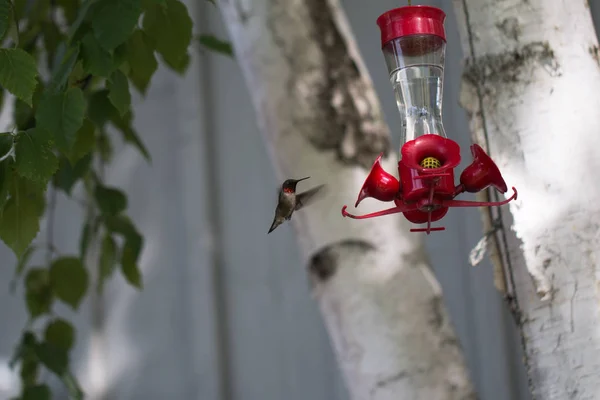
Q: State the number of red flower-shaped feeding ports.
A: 3